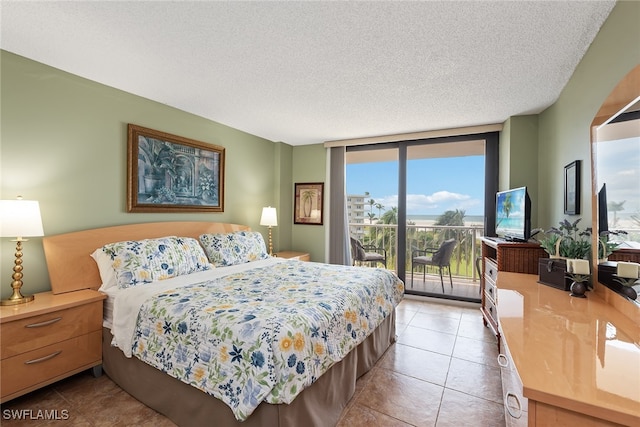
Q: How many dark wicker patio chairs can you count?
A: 2